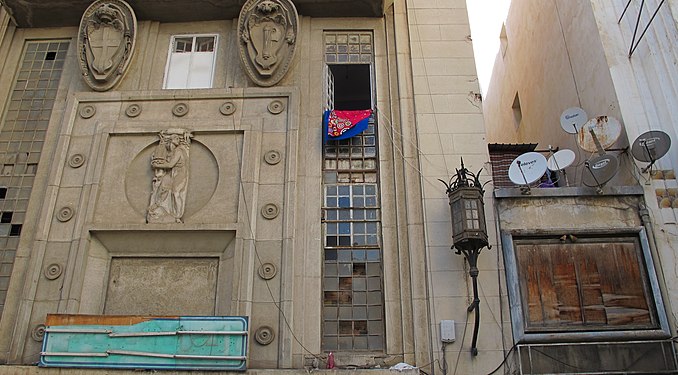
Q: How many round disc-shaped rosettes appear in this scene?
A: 13